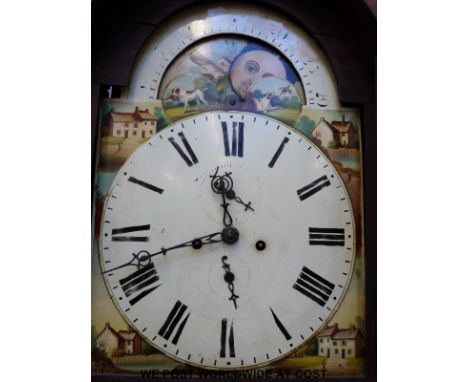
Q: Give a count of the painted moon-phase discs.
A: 1